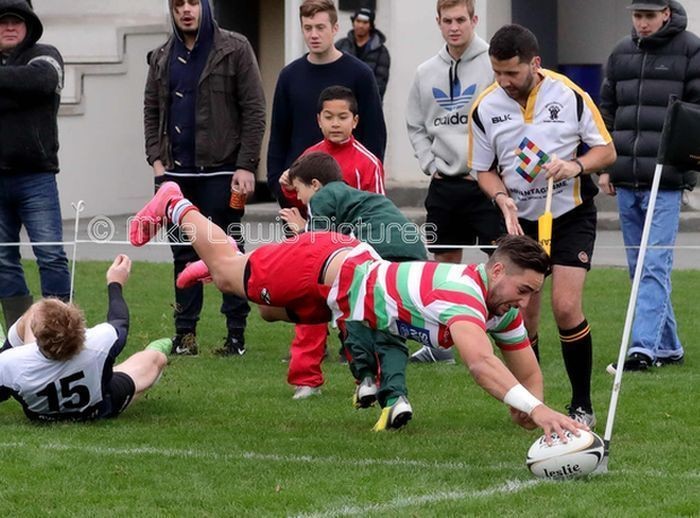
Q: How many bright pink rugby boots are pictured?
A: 2